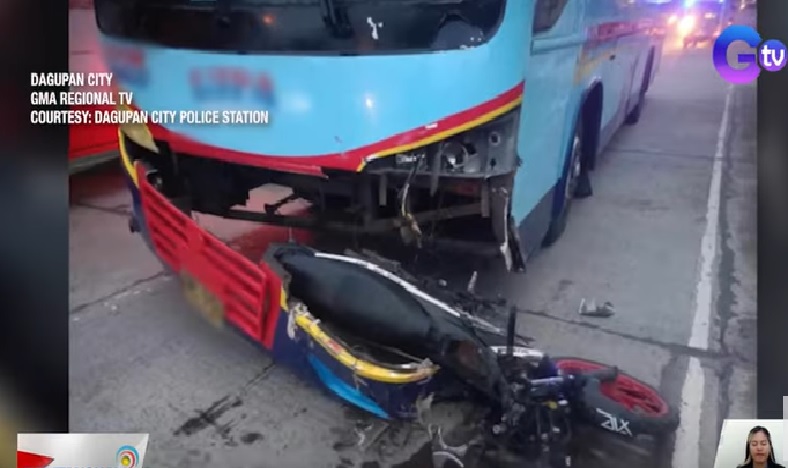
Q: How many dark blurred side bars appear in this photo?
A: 2